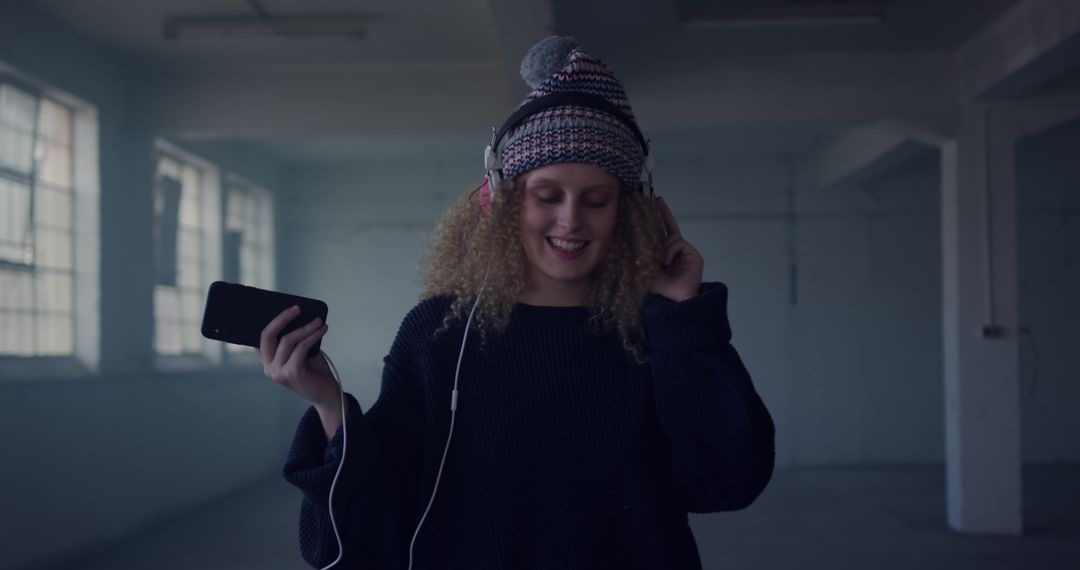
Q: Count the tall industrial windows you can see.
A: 3